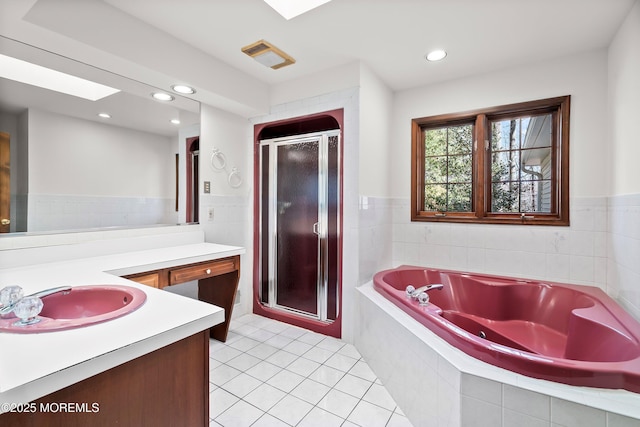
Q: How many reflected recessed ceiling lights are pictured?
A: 3